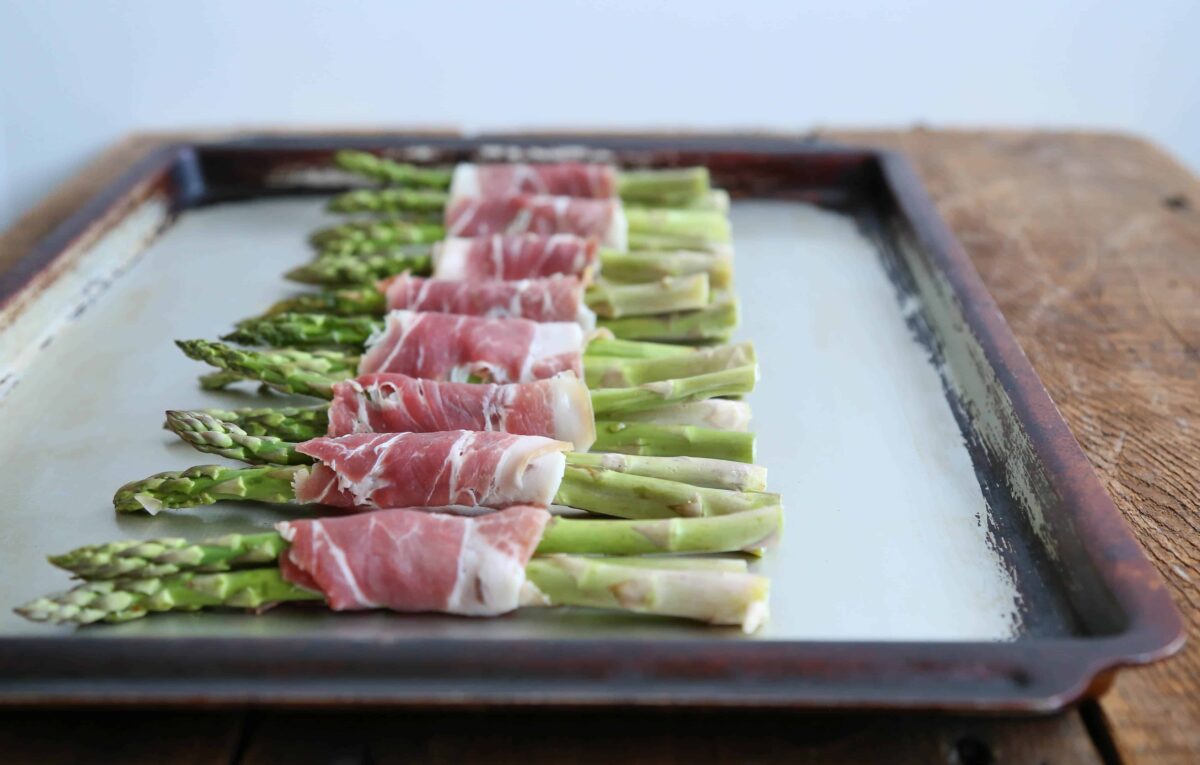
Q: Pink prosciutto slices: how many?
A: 8